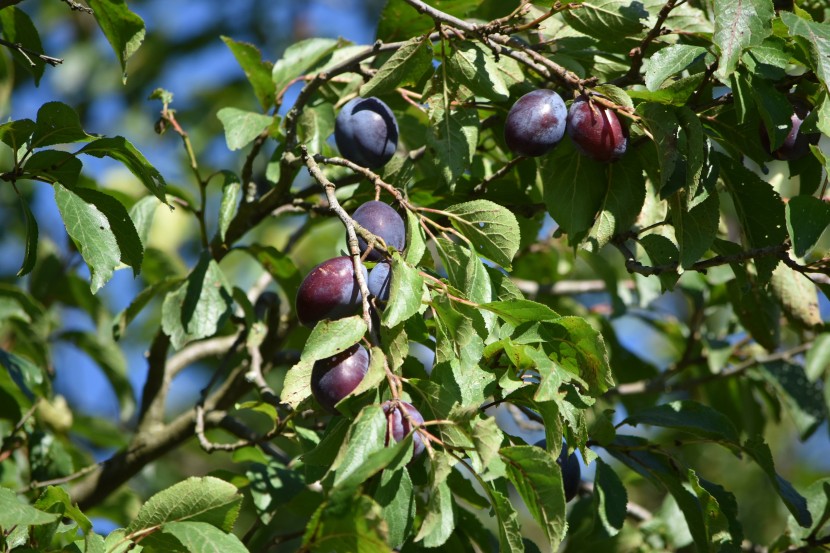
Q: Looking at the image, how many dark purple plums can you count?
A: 10